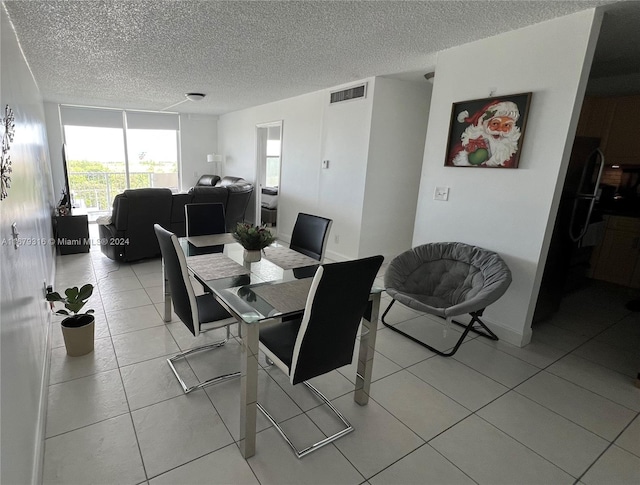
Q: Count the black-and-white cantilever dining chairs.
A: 4